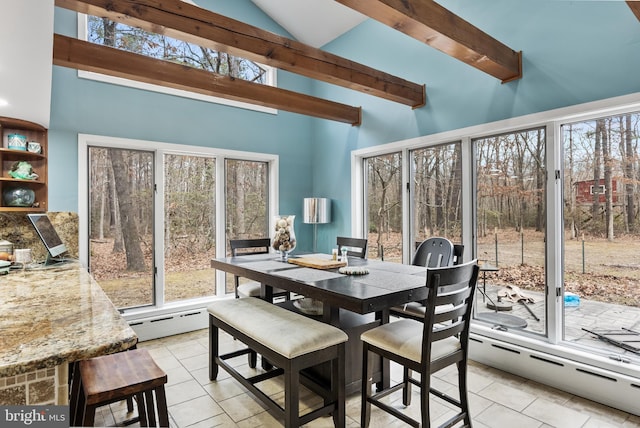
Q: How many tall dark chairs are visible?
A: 4